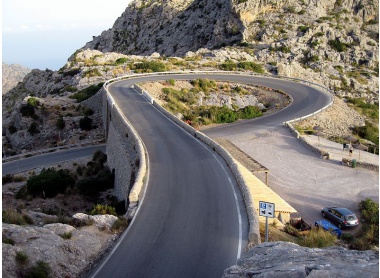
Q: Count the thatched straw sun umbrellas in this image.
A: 4